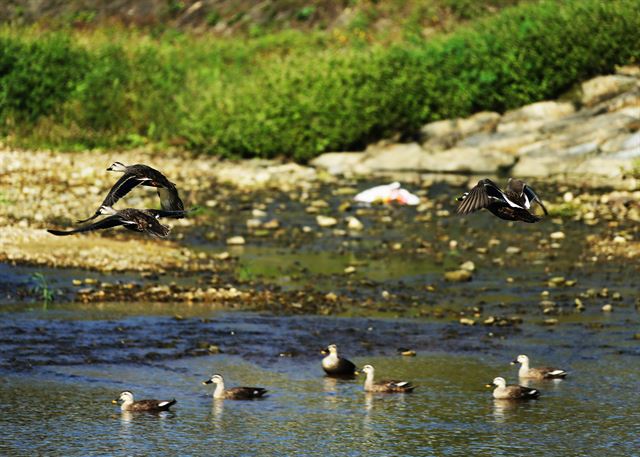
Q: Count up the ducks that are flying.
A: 3